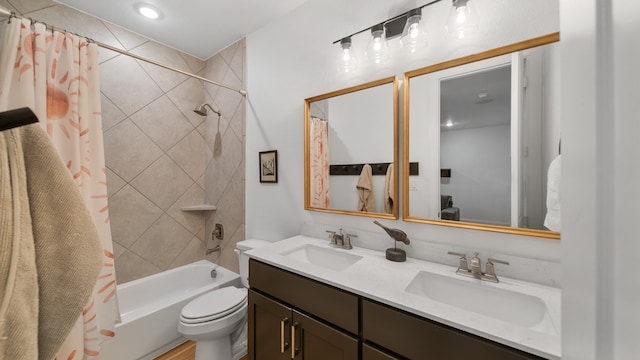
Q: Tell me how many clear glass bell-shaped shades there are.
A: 4